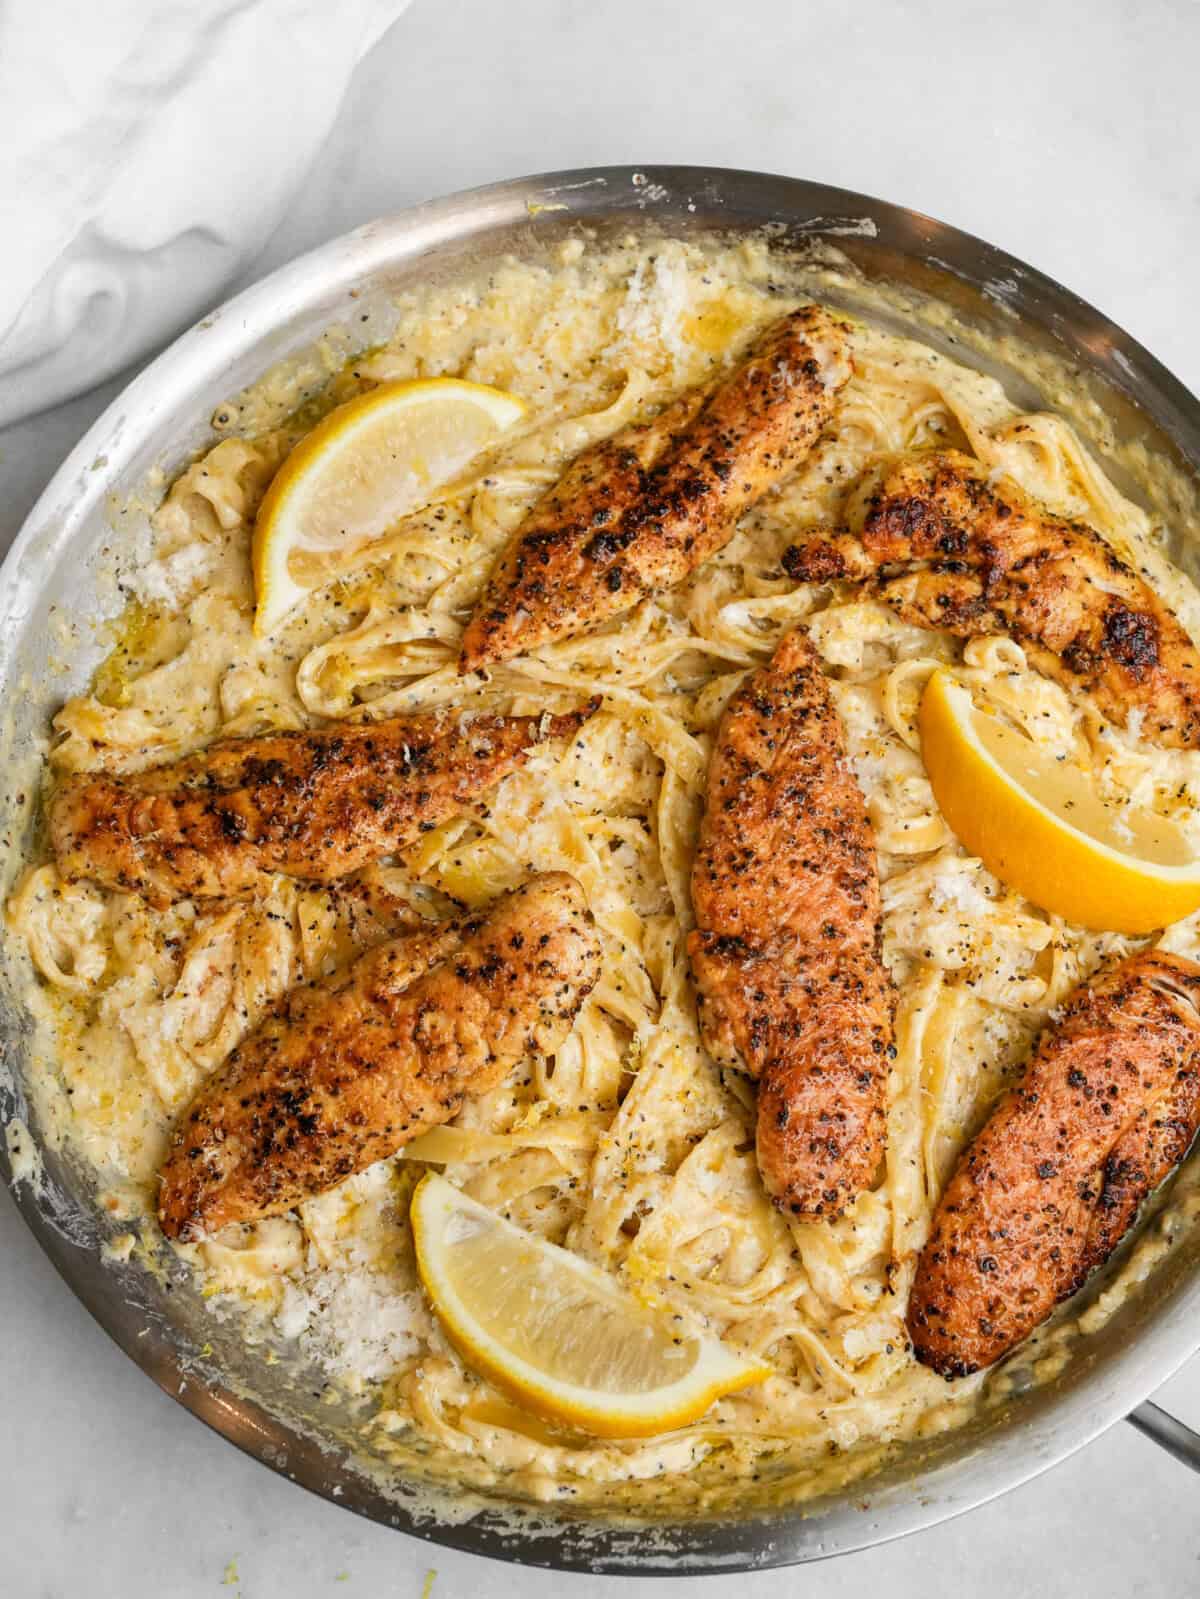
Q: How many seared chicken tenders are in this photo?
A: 6